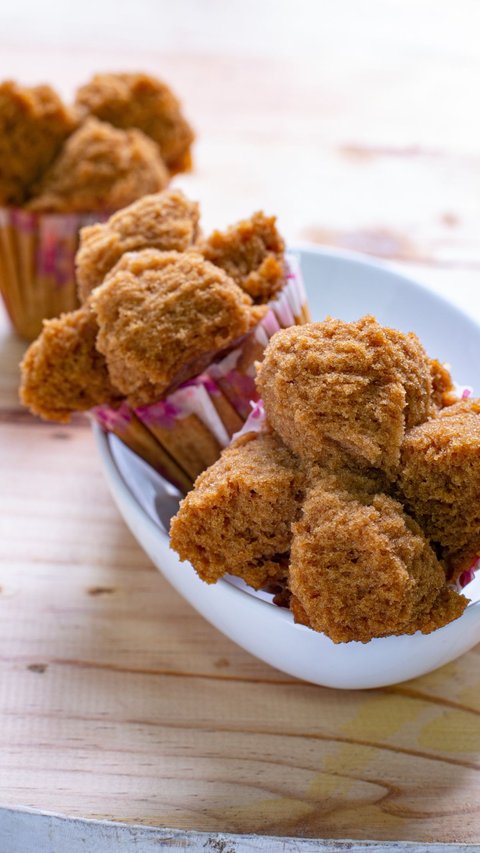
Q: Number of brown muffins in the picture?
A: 3